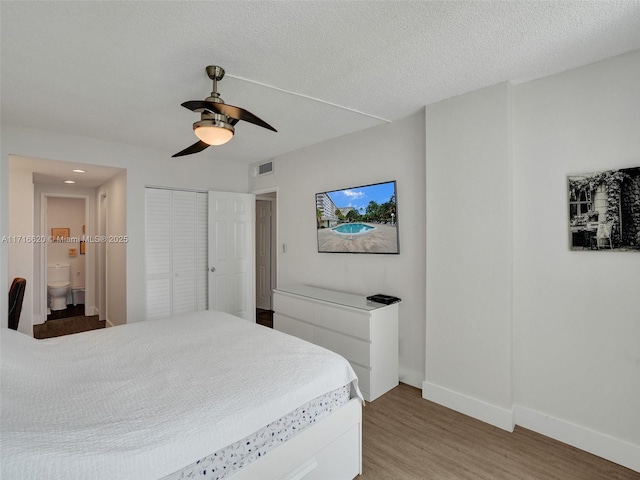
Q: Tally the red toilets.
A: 0